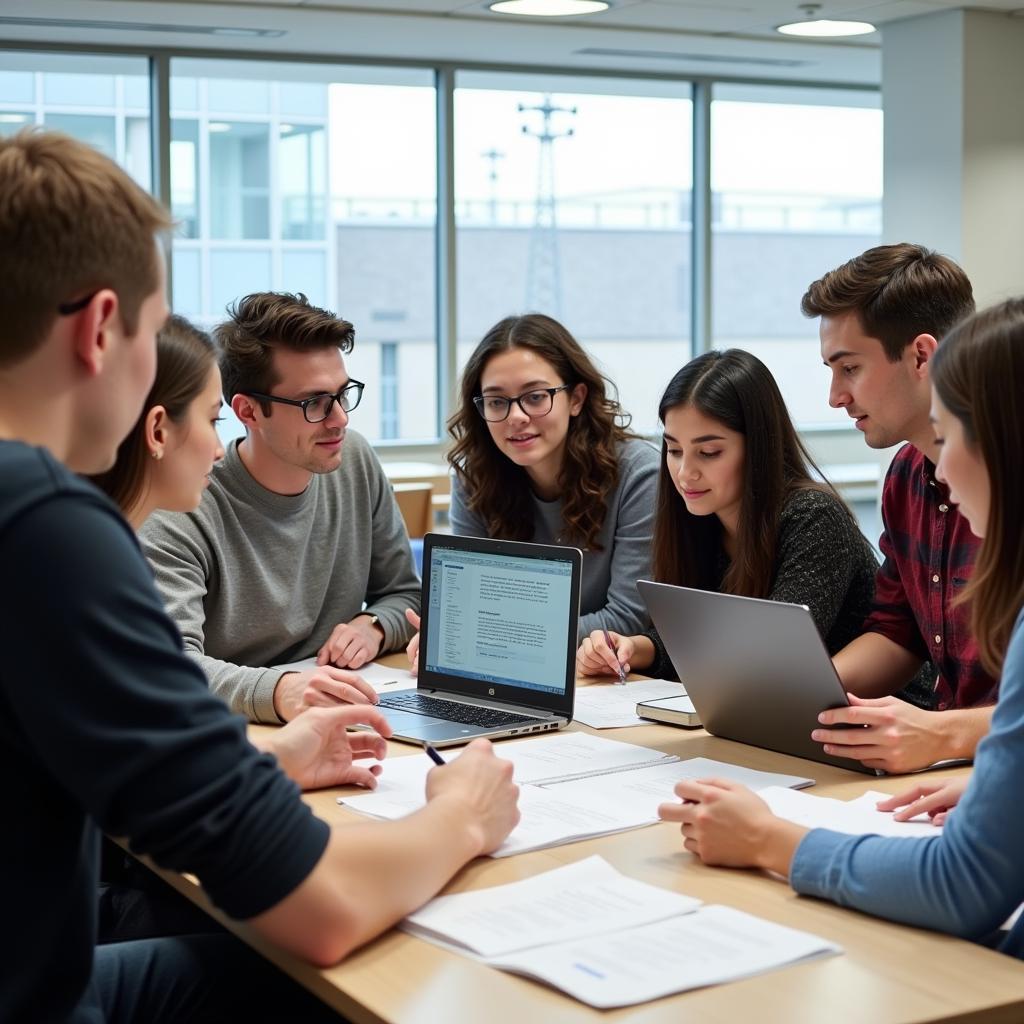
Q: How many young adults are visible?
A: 7